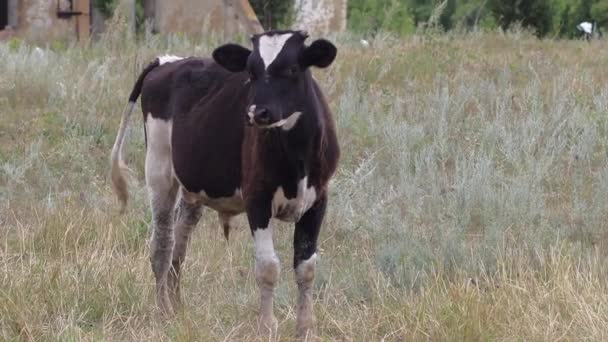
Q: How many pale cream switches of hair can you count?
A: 1